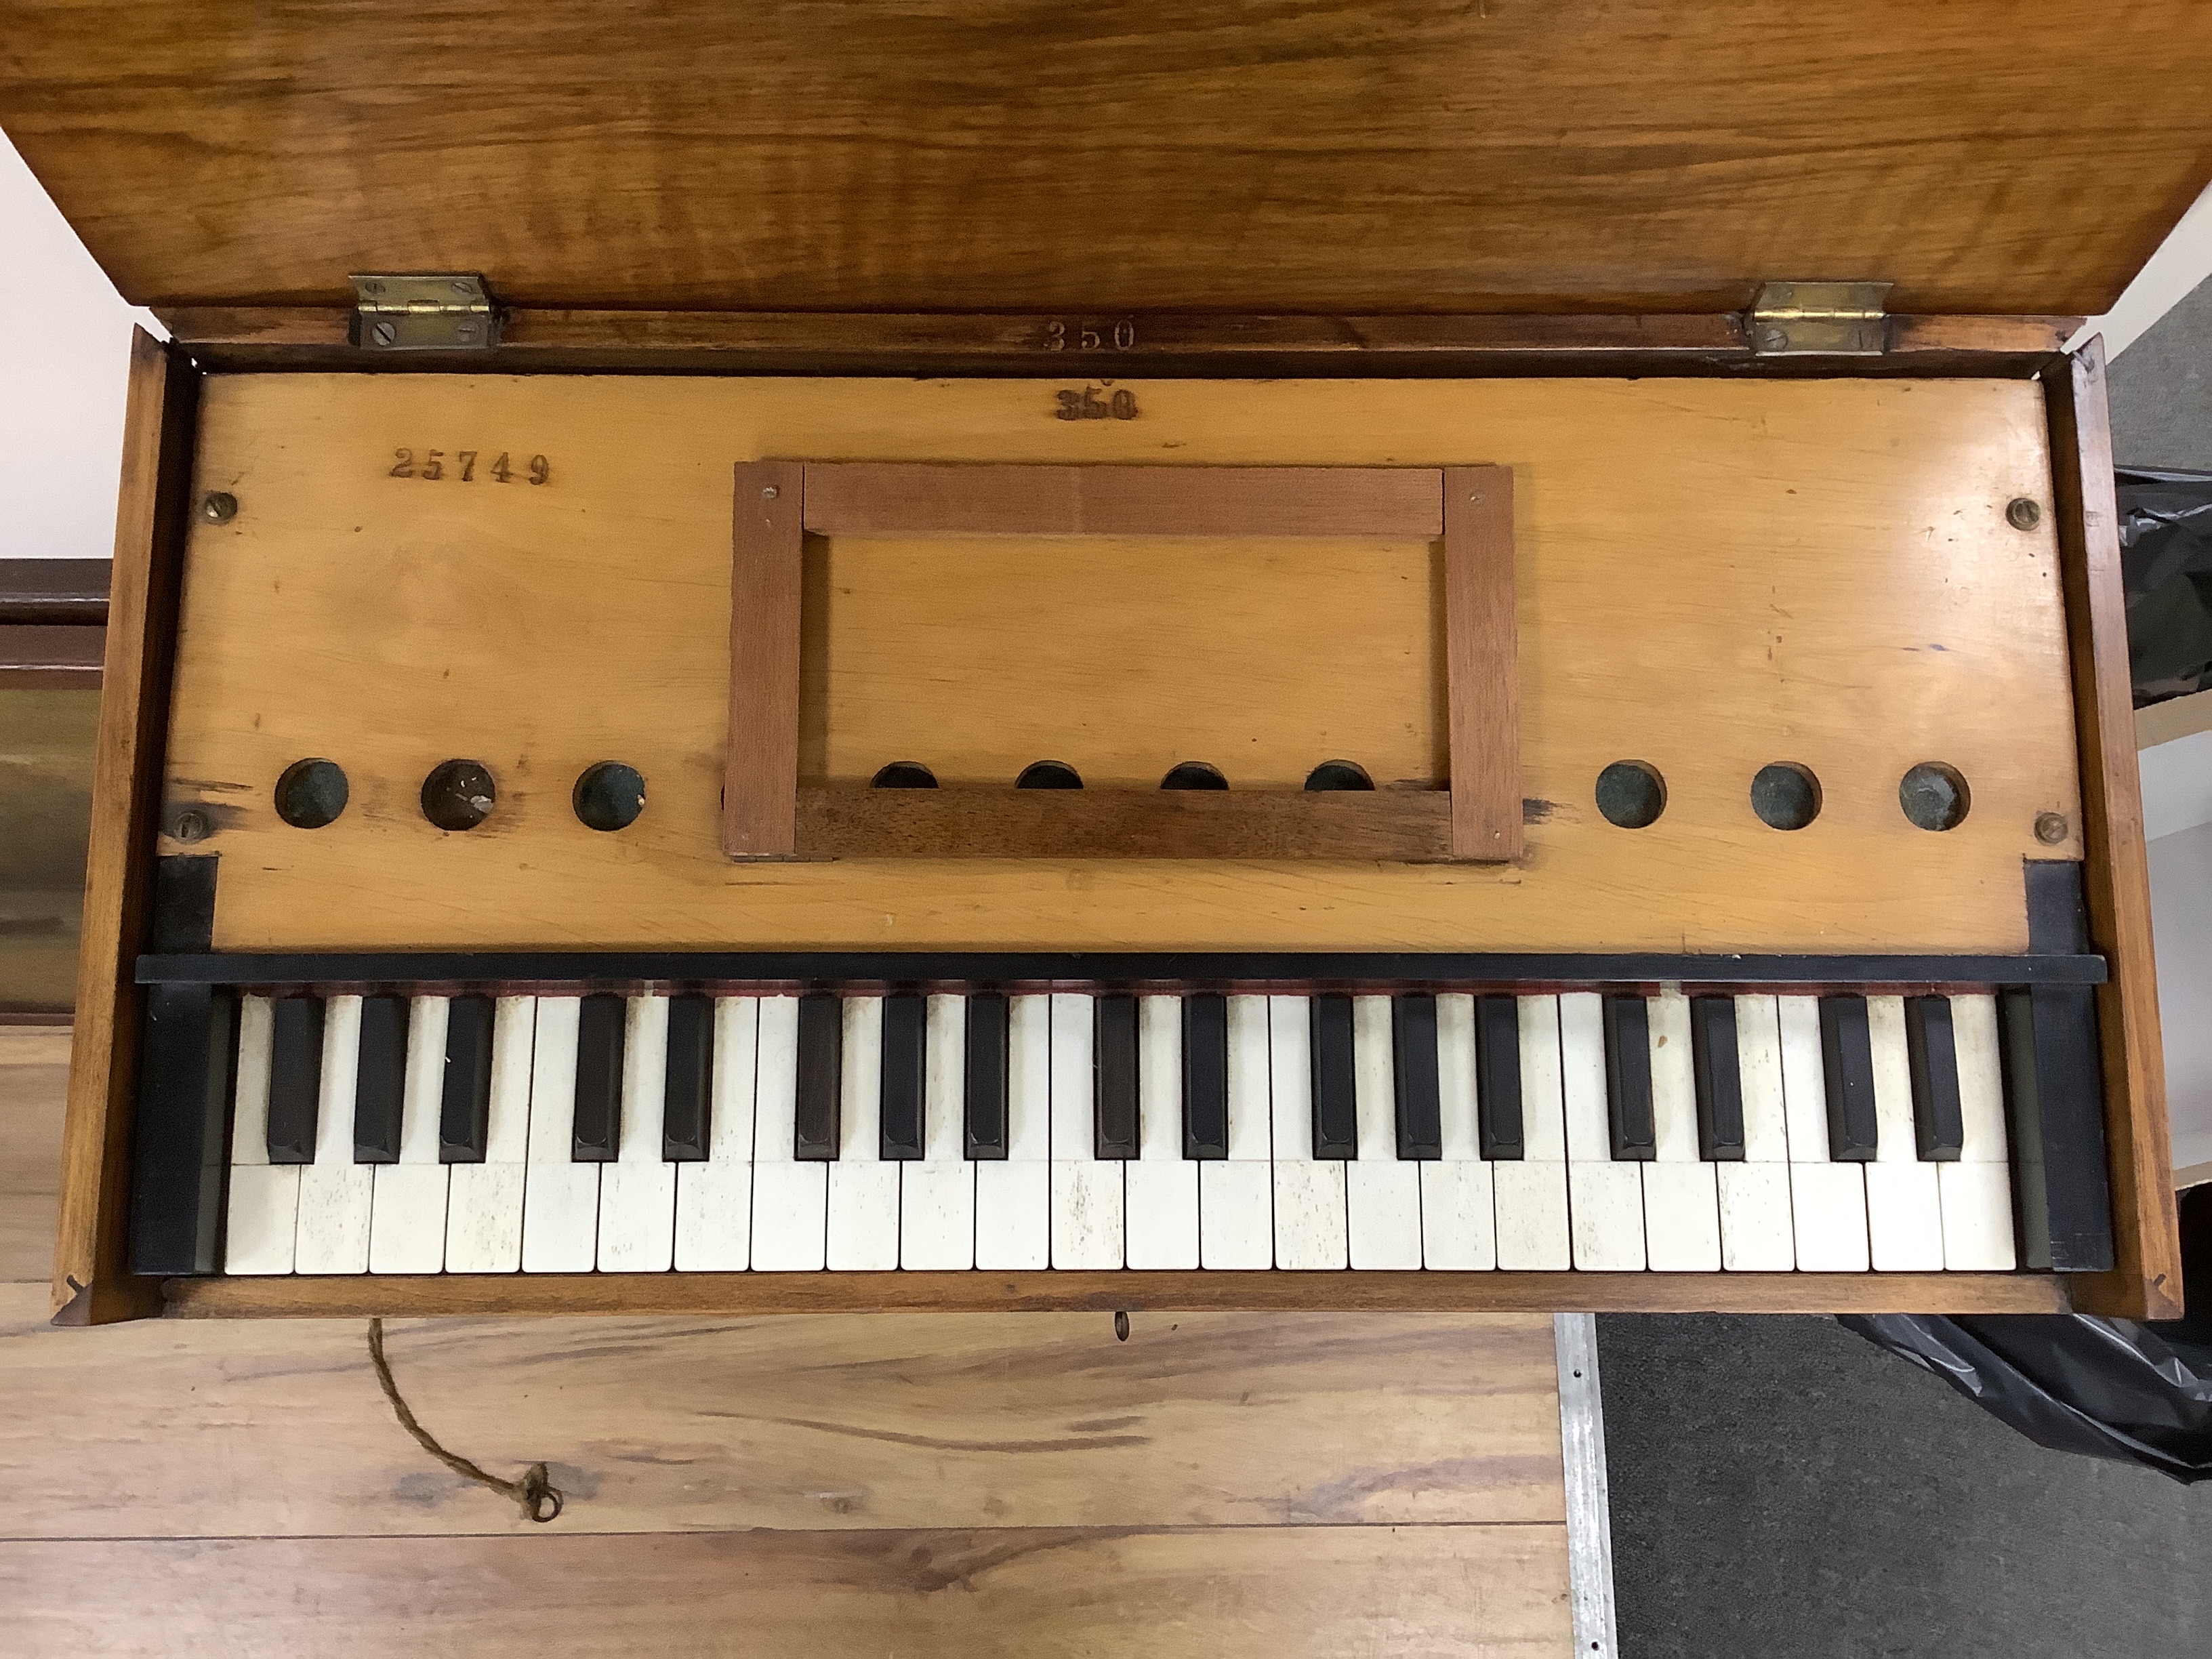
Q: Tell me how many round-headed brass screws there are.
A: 4